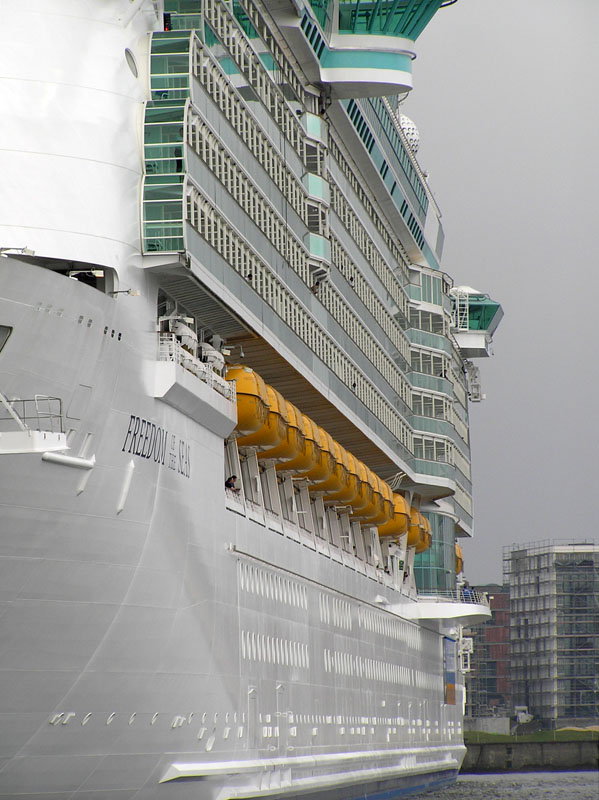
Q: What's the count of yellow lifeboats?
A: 14